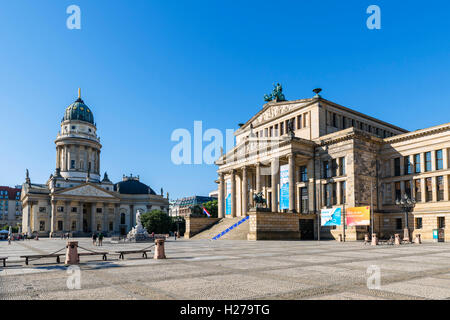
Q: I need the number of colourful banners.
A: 4